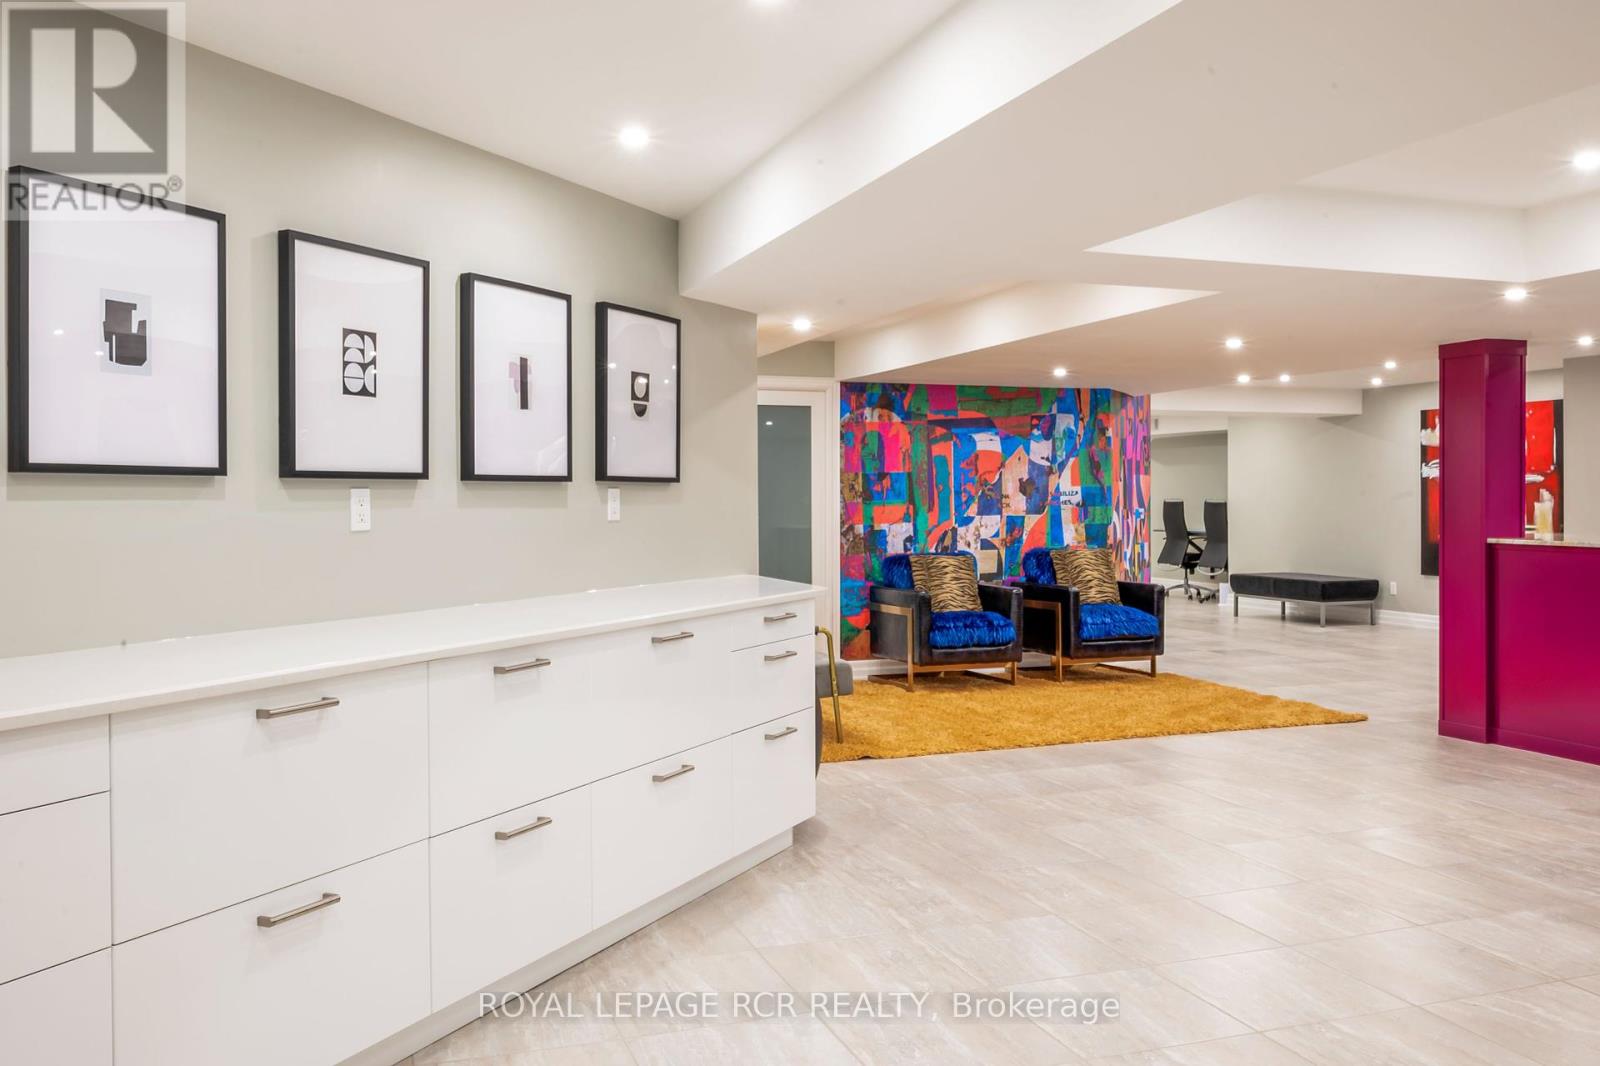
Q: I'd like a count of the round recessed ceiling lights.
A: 12